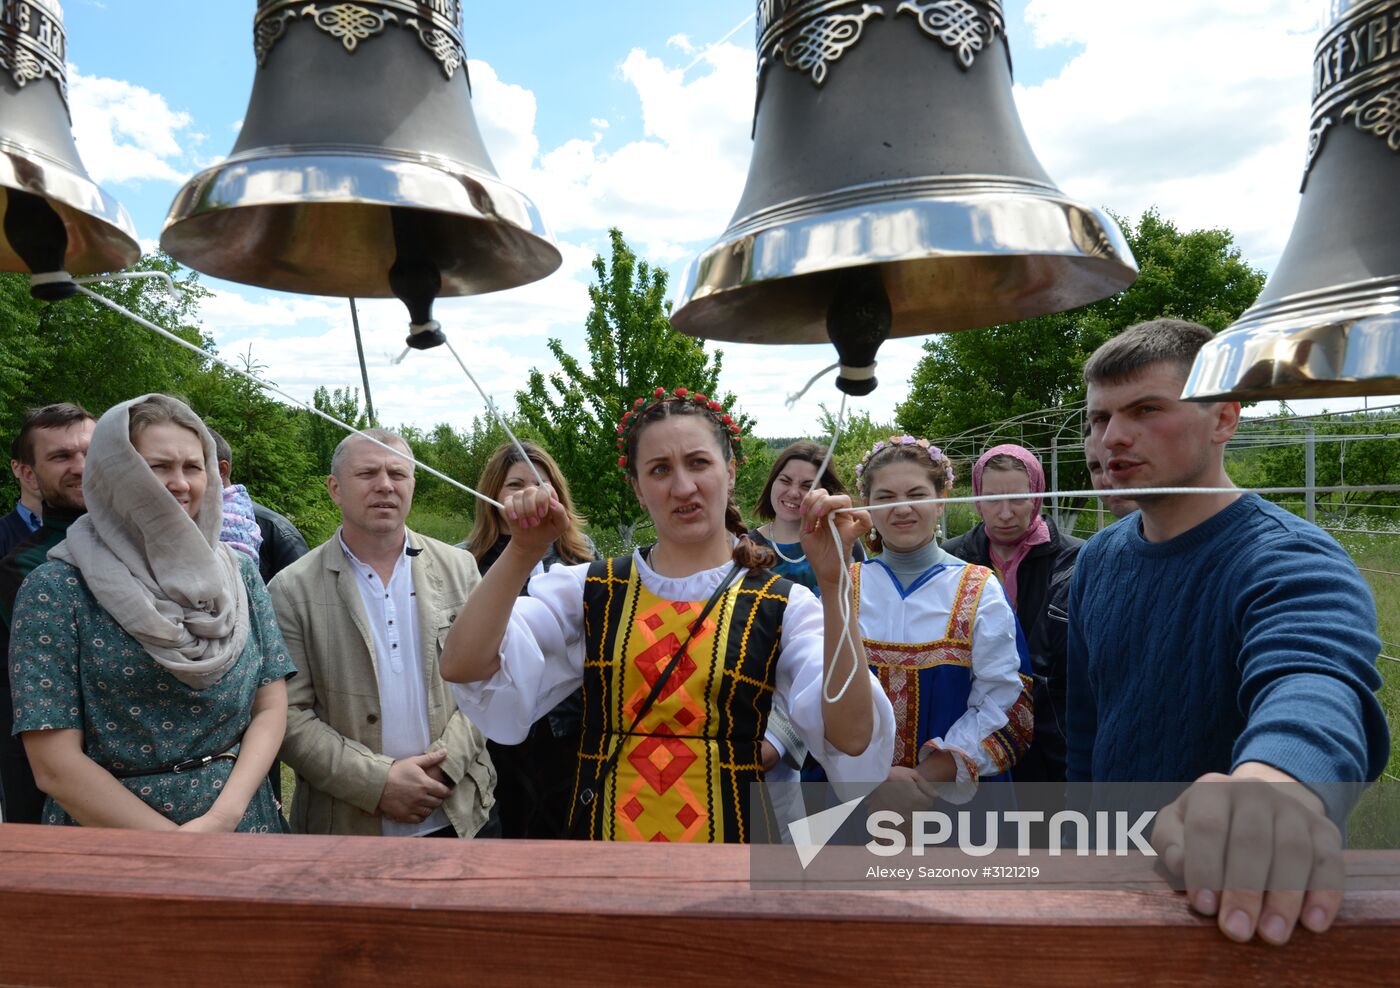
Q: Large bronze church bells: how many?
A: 4